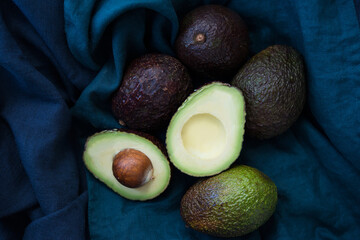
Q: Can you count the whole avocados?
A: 4